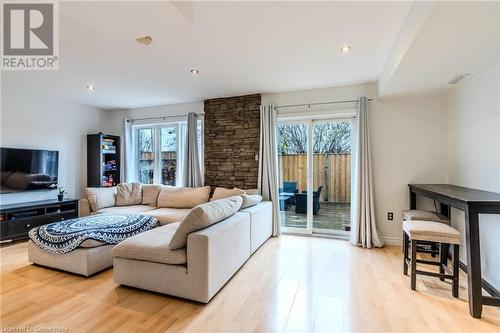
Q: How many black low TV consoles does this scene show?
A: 1